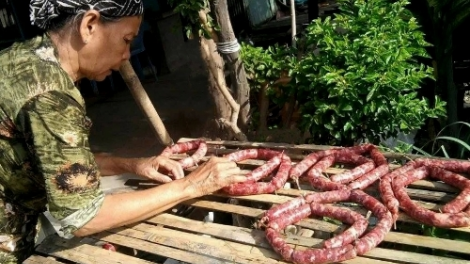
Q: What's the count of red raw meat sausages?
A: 5